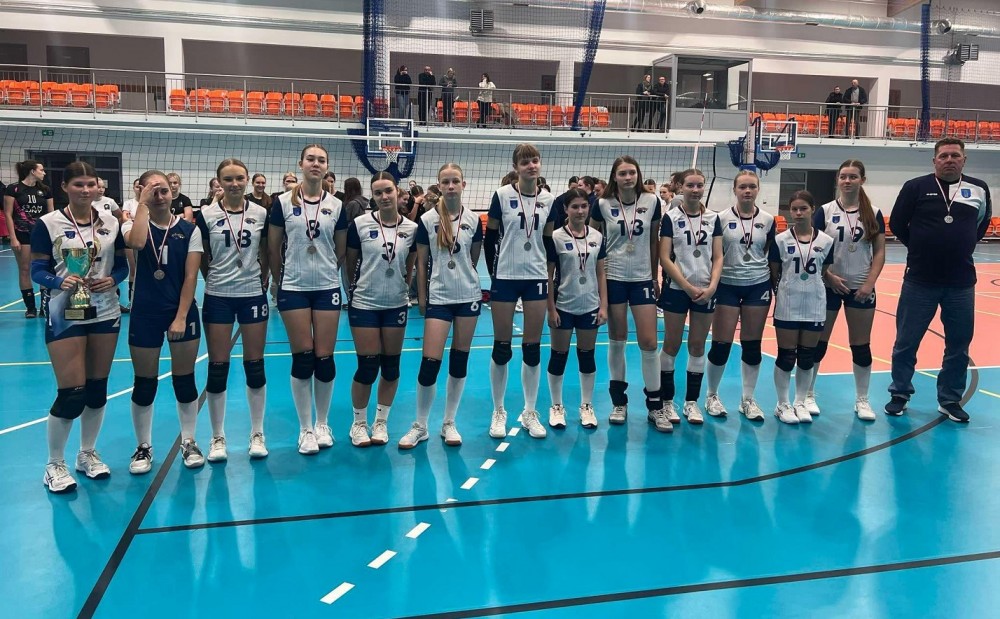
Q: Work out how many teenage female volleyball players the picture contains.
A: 13